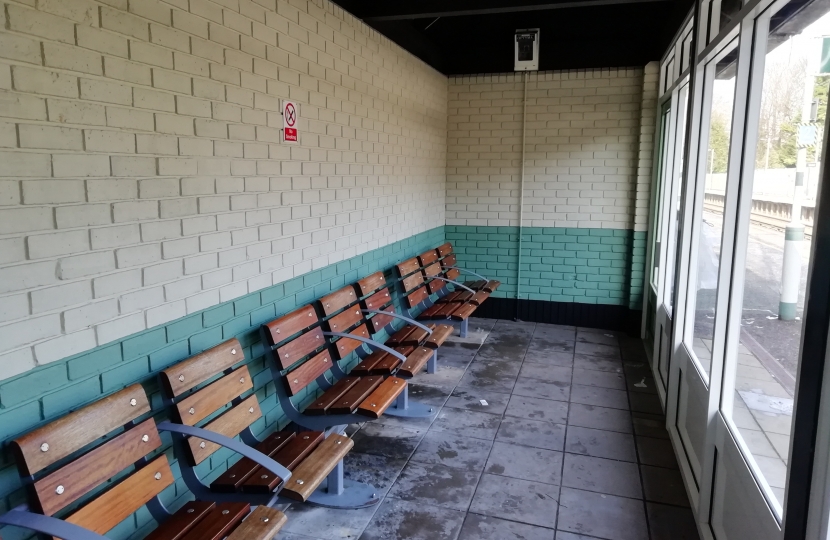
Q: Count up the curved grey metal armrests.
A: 6